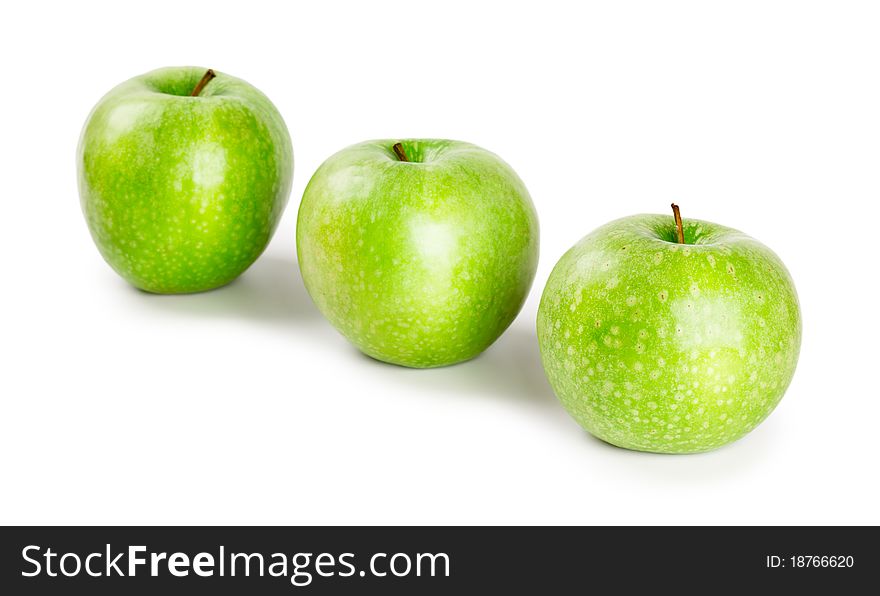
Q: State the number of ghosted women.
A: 0